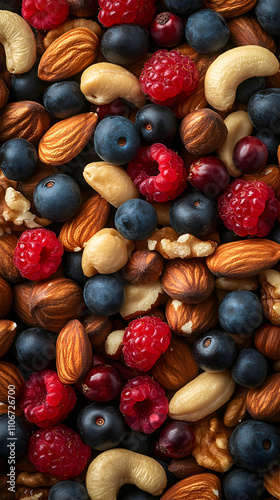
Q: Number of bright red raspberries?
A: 10